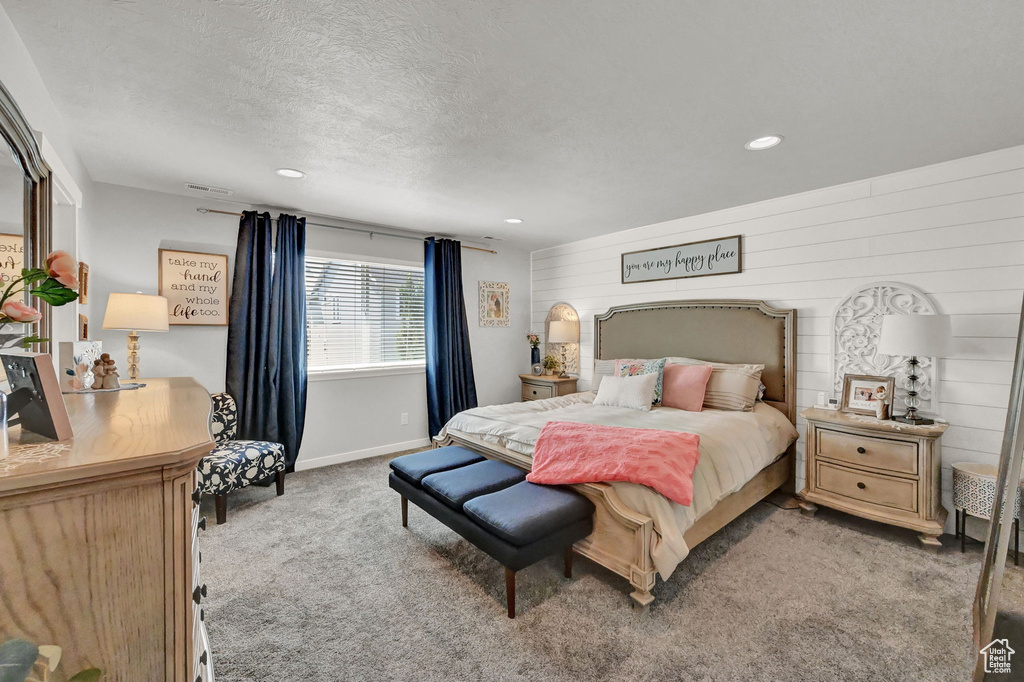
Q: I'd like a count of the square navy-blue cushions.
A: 3